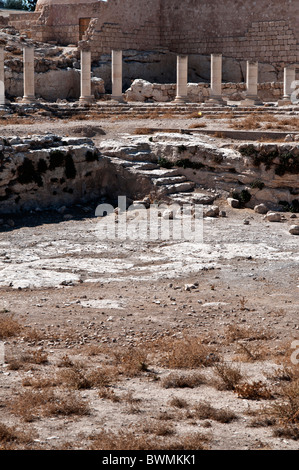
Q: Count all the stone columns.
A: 8